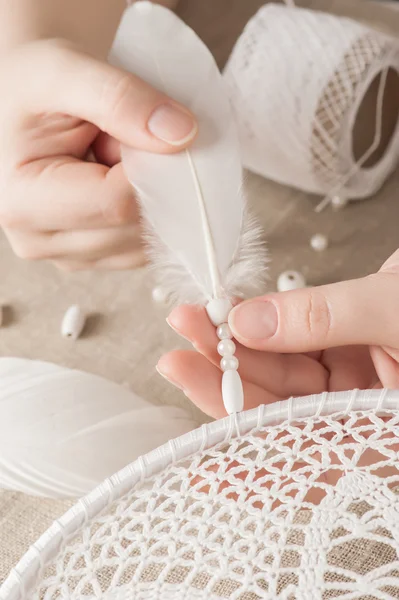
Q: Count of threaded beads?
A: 5